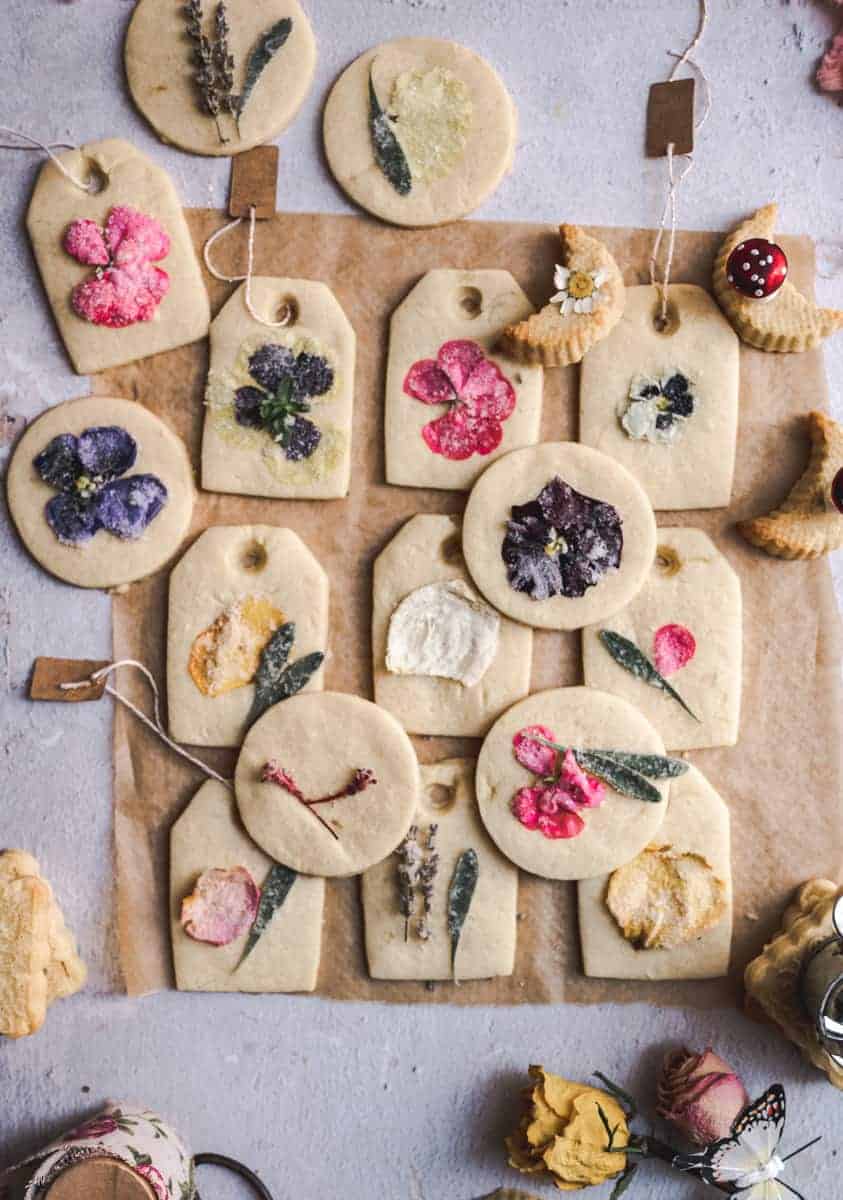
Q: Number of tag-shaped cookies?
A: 10